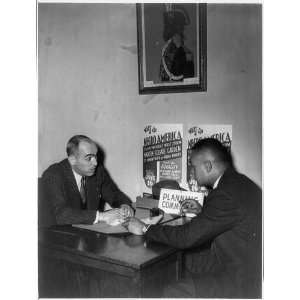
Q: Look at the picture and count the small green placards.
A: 0